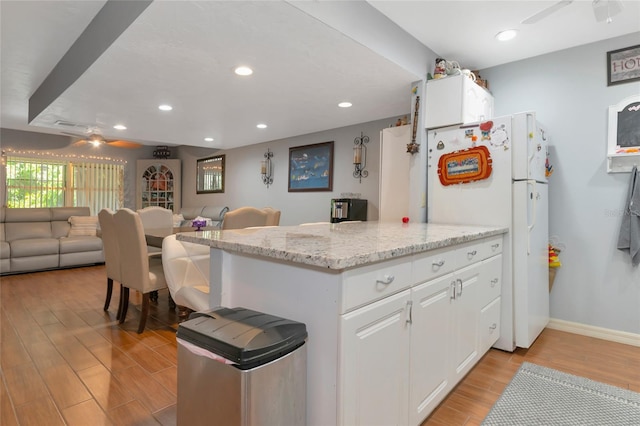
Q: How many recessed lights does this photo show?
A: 7